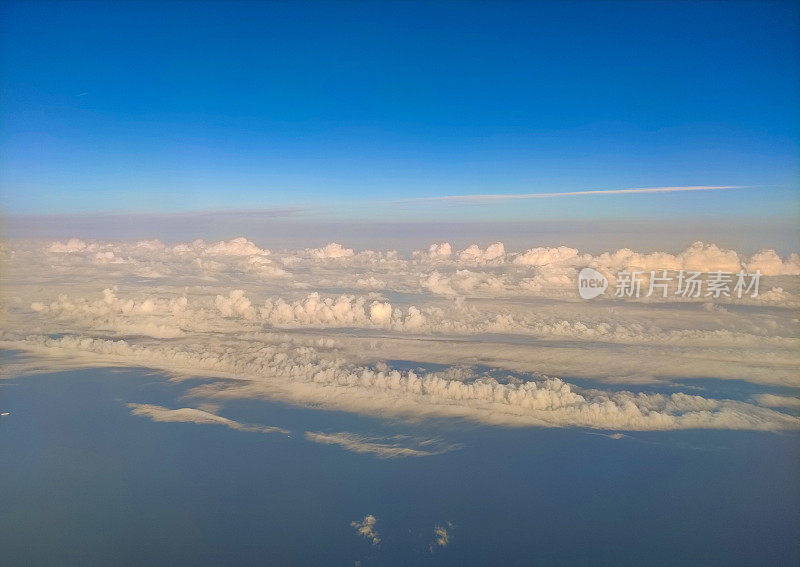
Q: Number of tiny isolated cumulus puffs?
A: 2